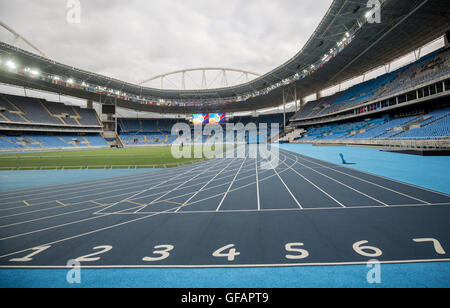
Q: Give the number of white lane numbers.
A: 7